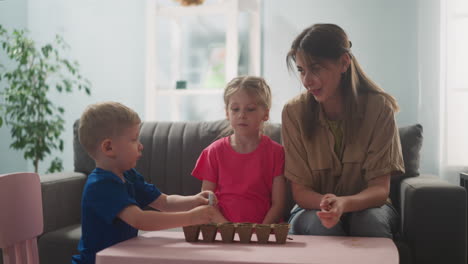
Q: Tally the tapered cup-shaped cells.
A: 6